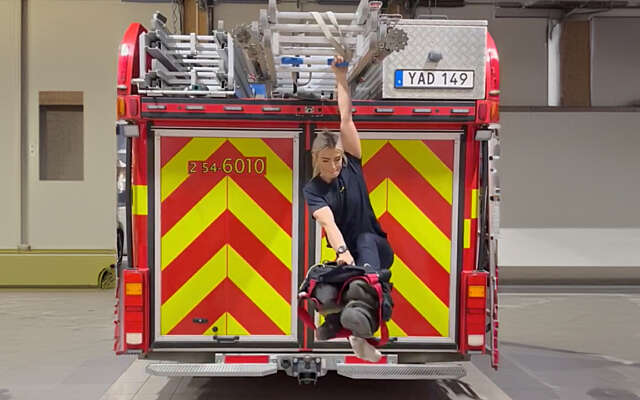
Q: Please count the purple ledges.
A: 0